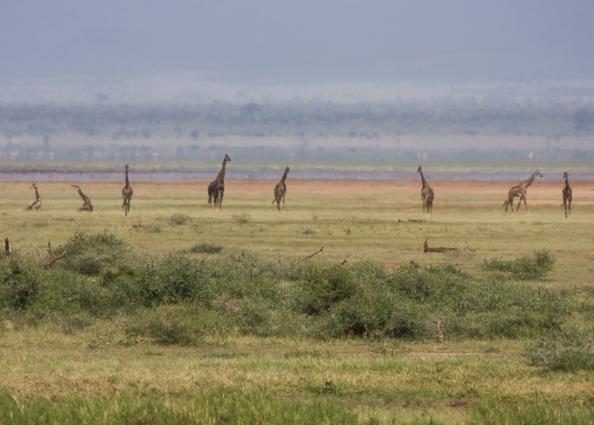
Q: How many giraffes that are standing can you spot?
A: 6